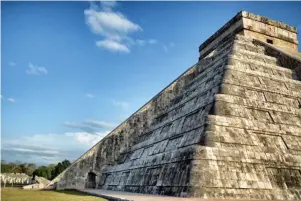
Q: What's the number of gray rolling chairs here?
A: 0